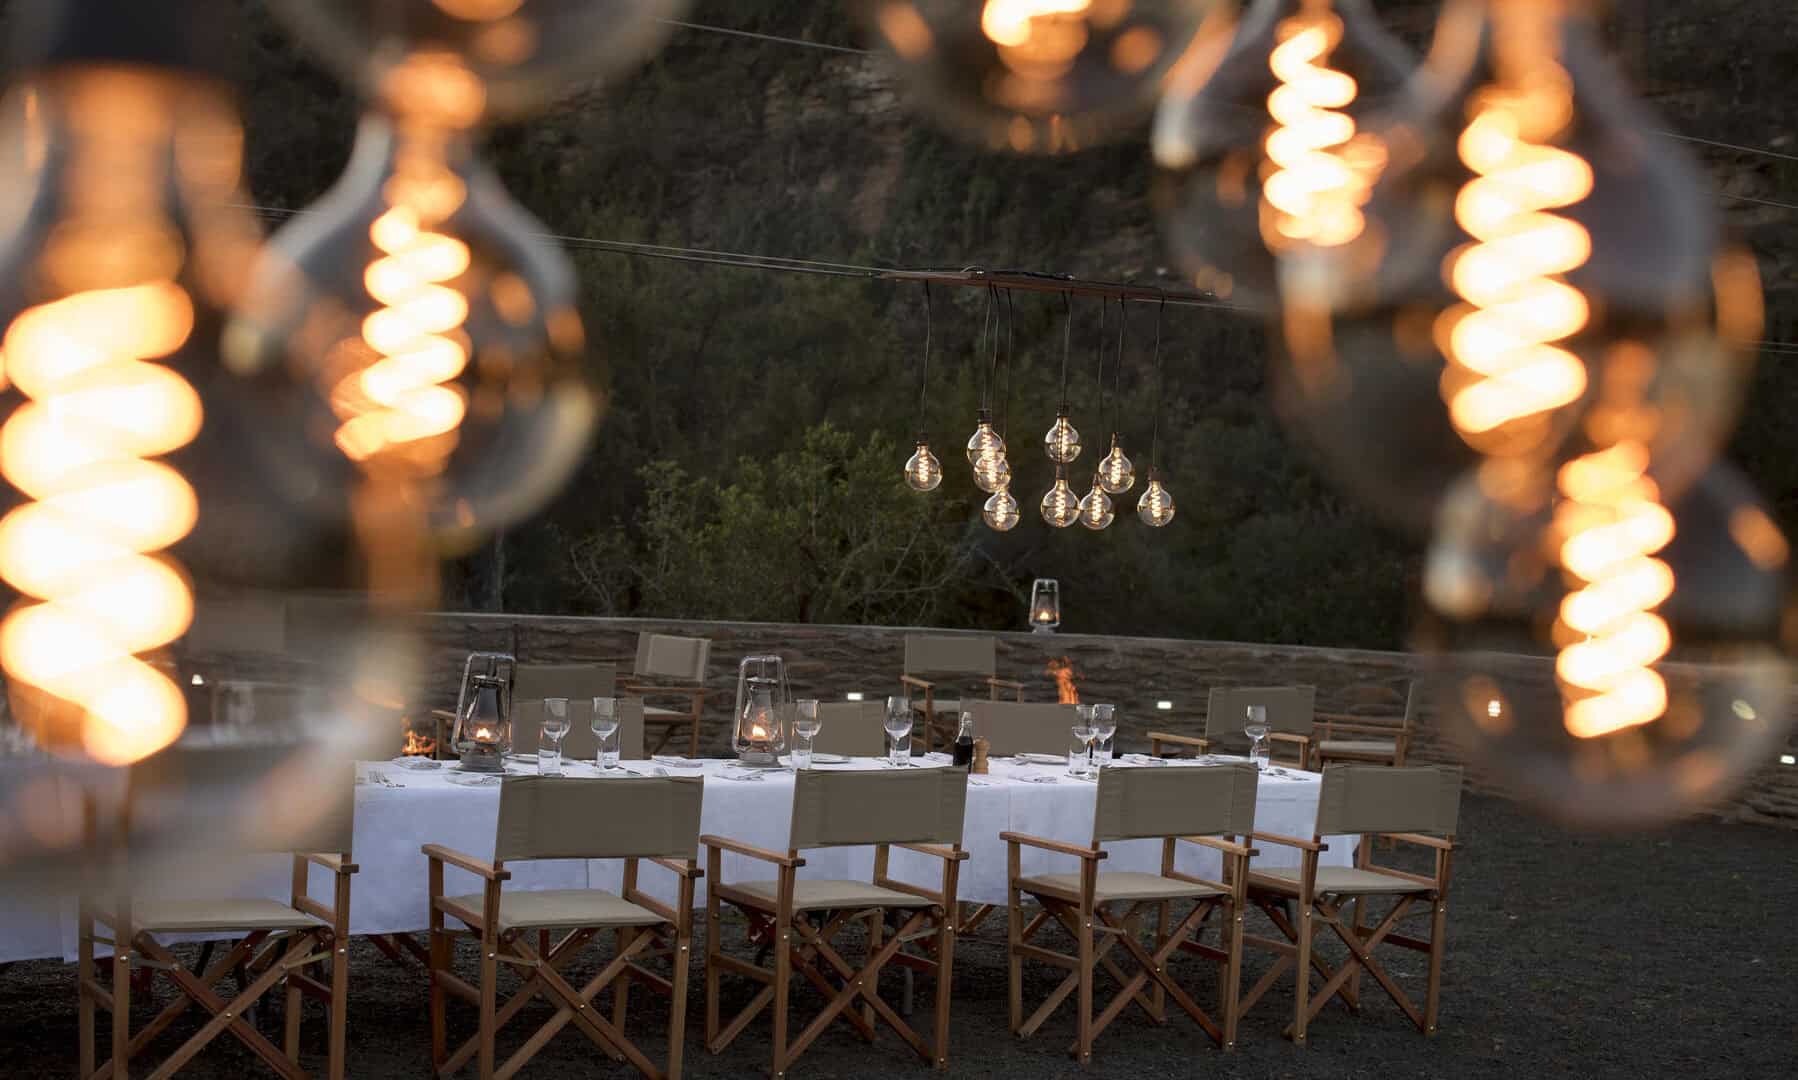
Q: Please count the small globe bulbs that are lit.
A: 9